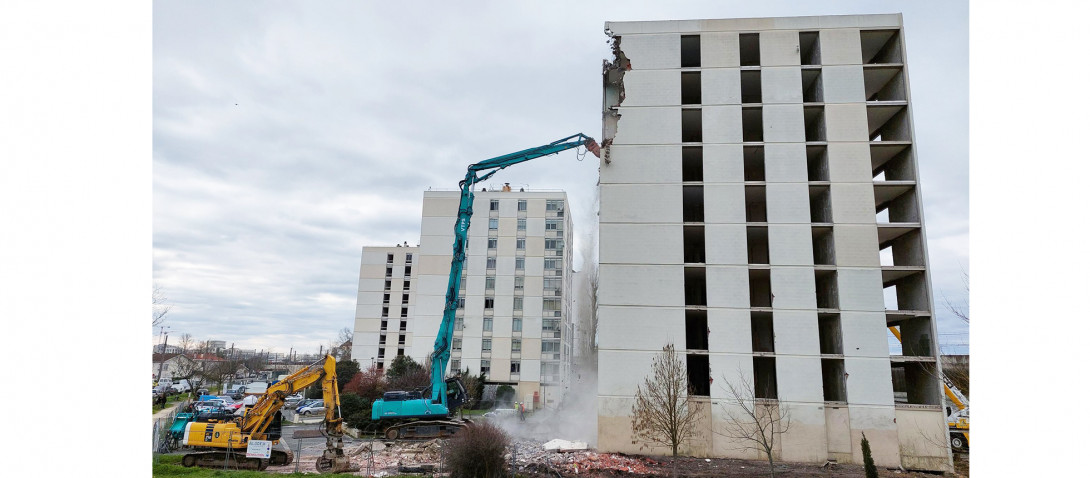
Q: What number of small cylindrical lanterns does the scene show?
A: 0